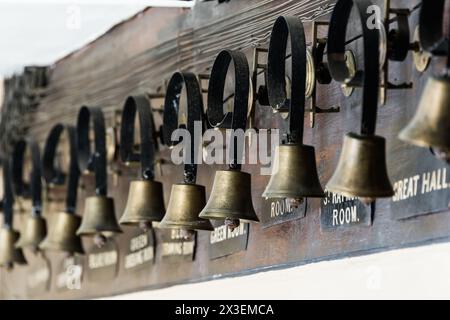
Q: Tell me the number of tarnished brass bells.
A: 10